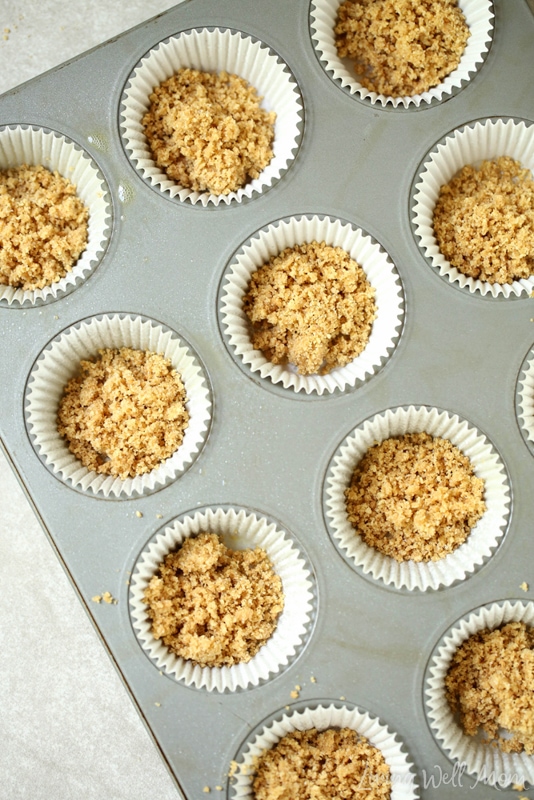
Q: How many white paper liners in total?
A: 11